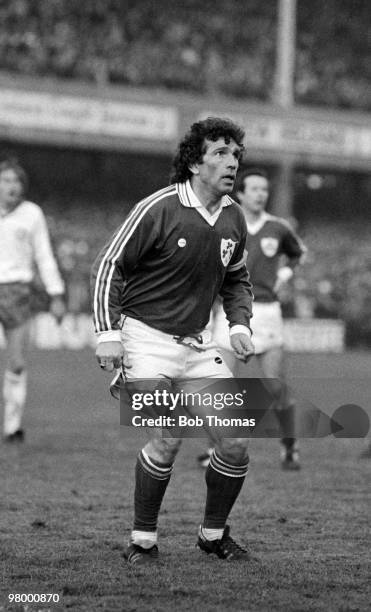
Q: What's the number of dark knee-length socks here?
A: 3